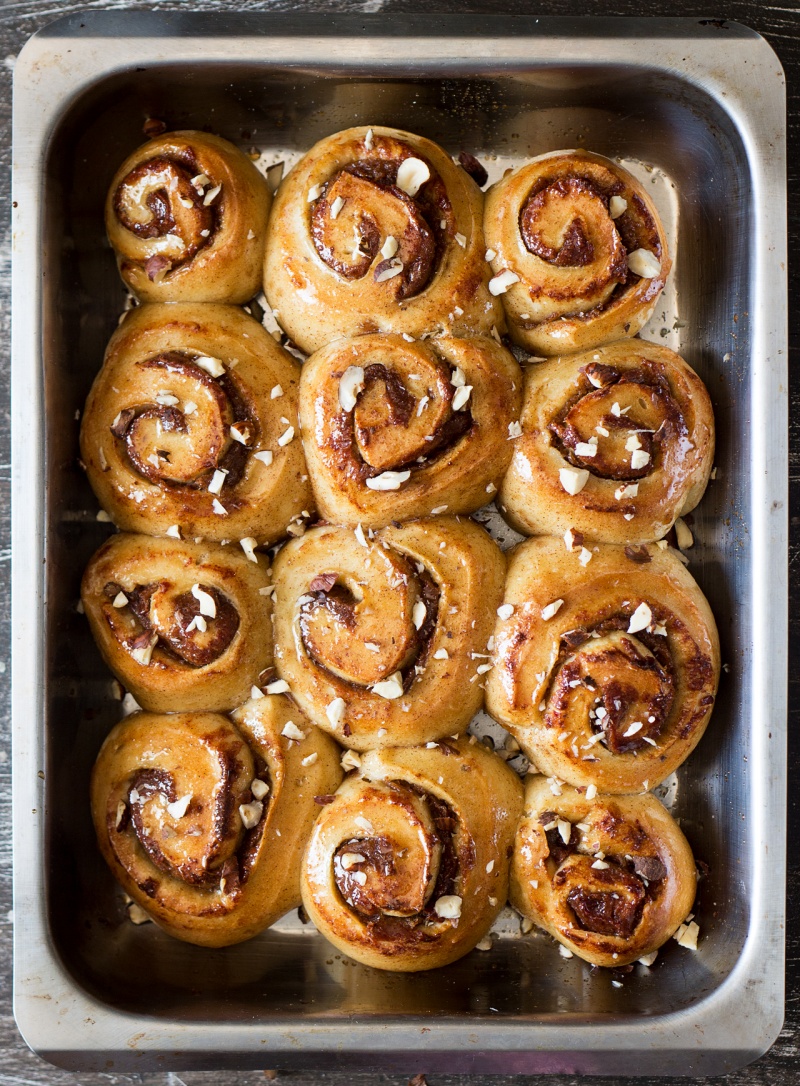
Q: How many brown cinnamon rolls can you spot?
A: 12